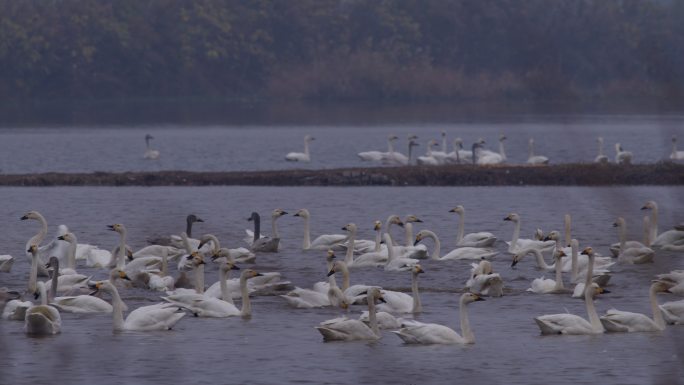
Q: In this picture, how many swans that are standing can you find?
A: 0